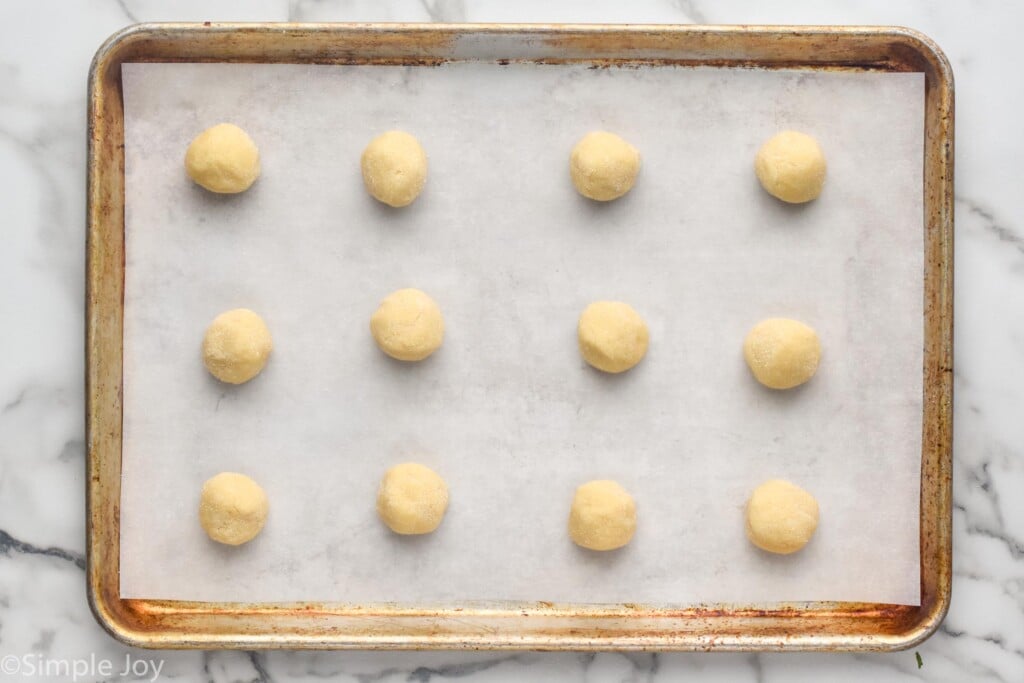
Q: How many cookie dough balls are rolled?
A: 12